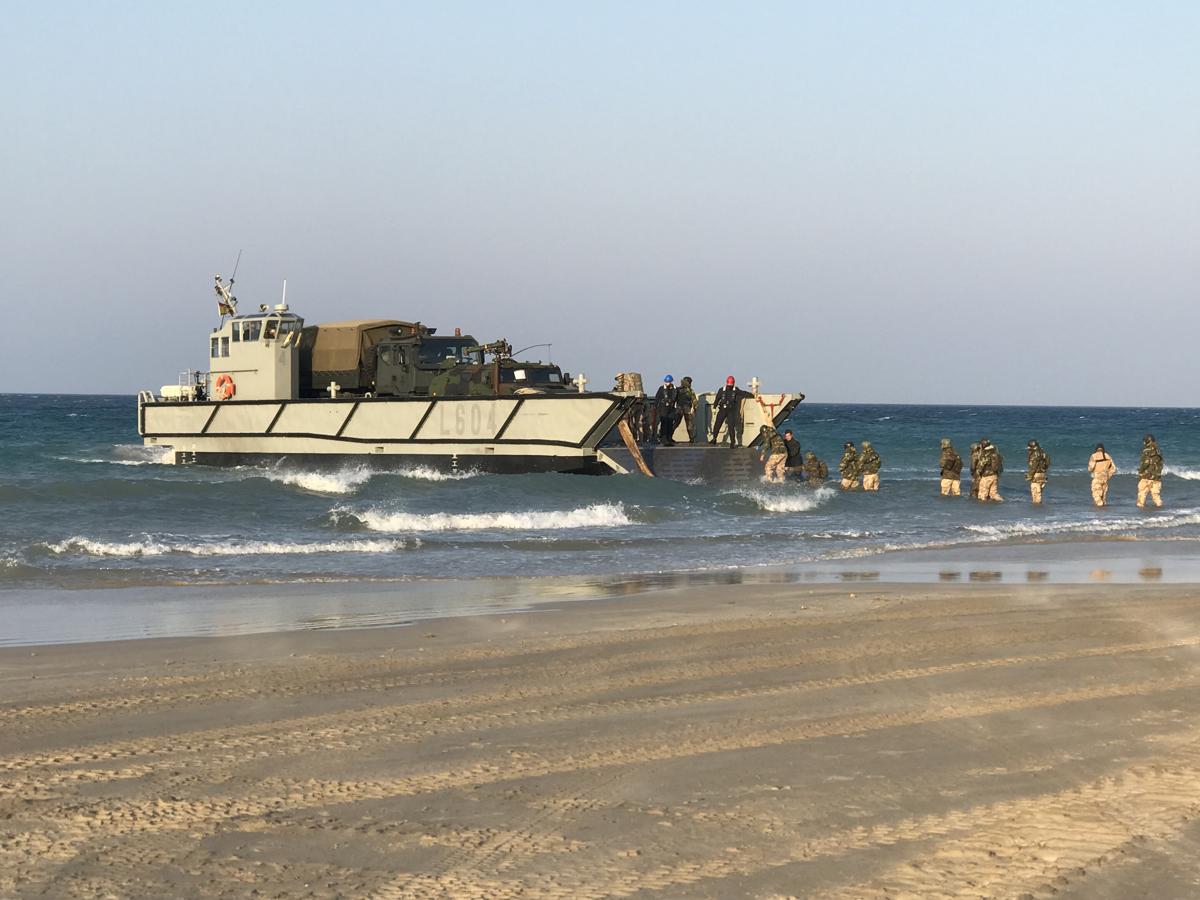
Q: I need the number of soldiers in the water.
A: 11